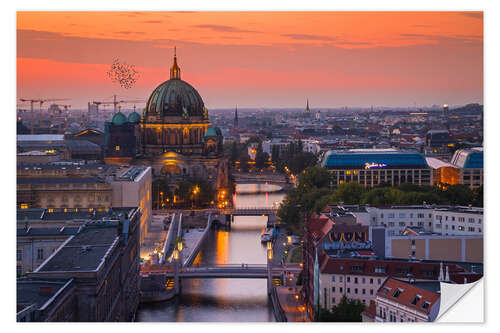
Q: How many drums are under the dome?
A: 1